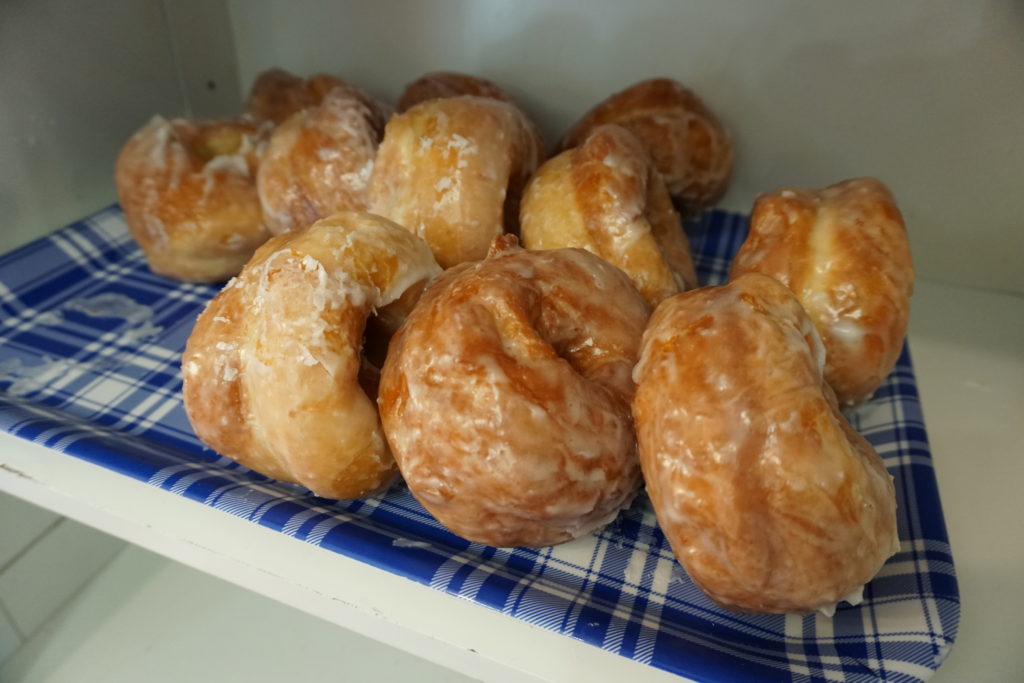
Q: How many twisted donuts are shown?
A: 11